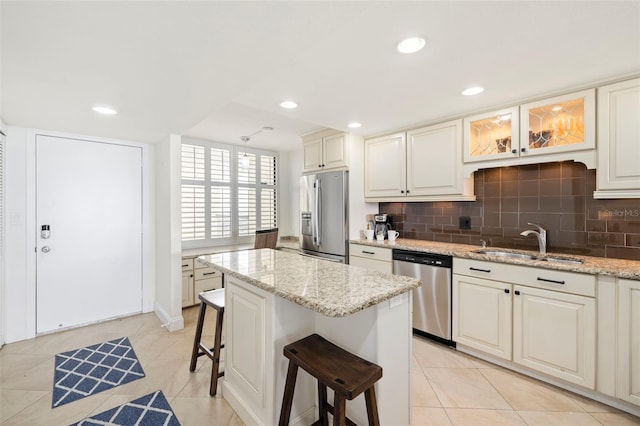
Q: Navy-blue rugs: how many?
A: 2